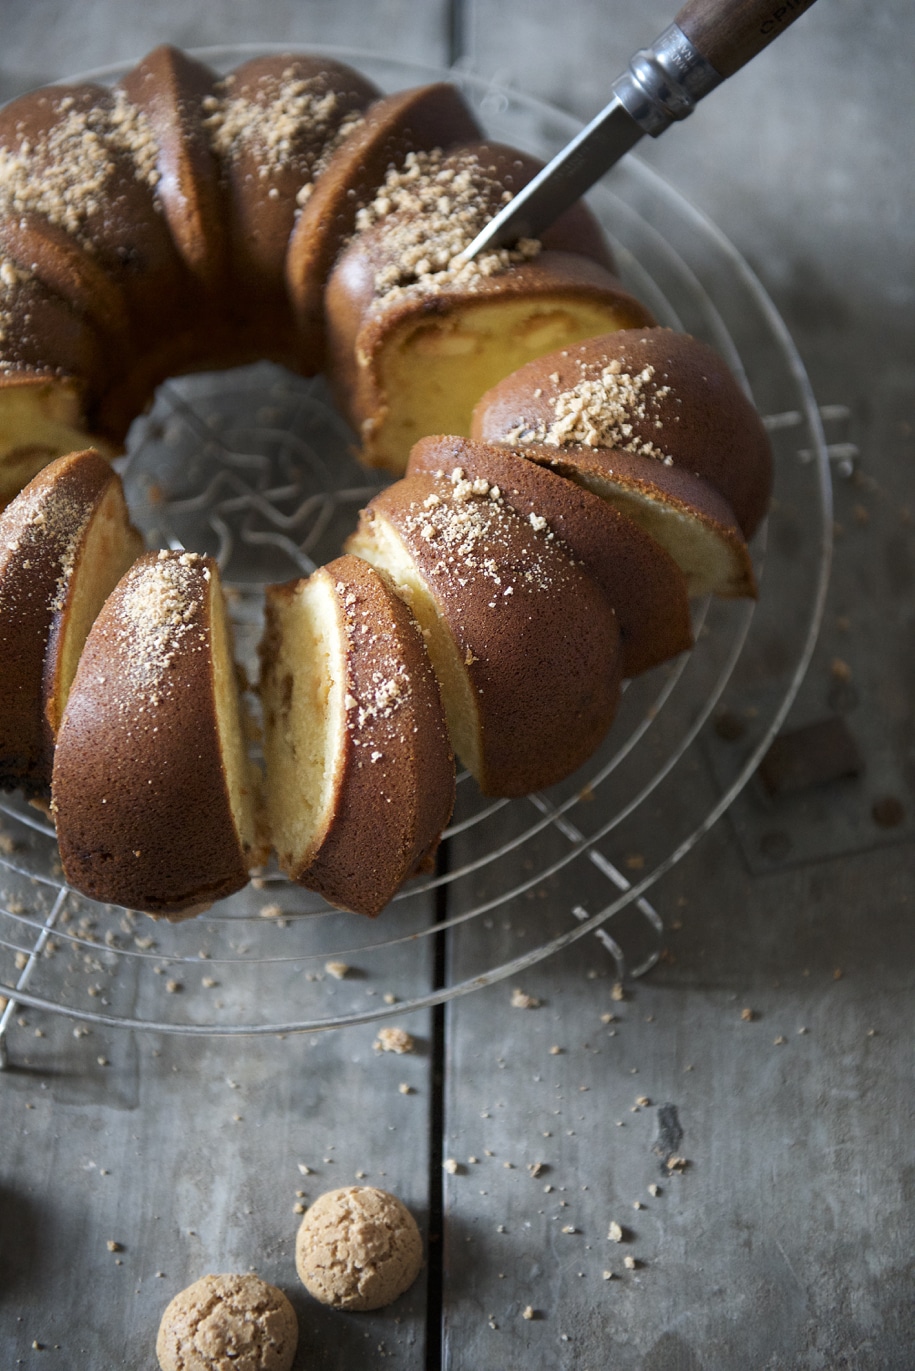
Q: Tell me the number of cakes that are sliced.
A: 1